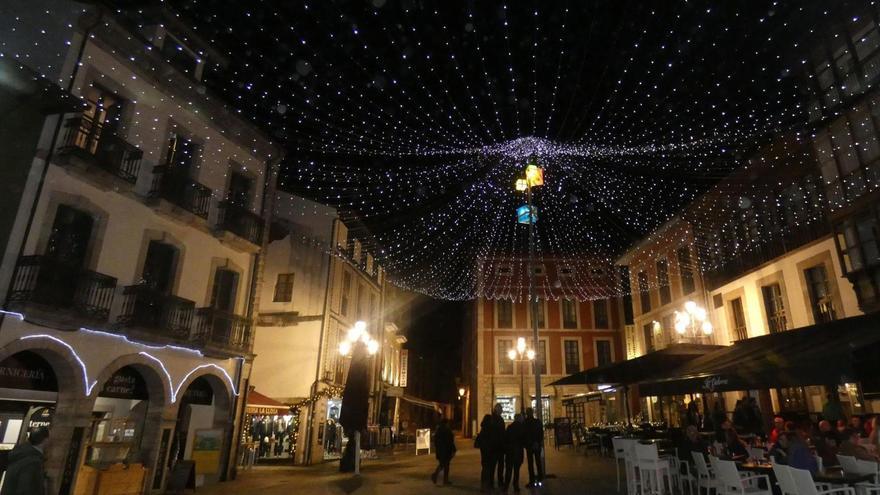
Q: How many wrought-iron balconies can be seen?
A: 6